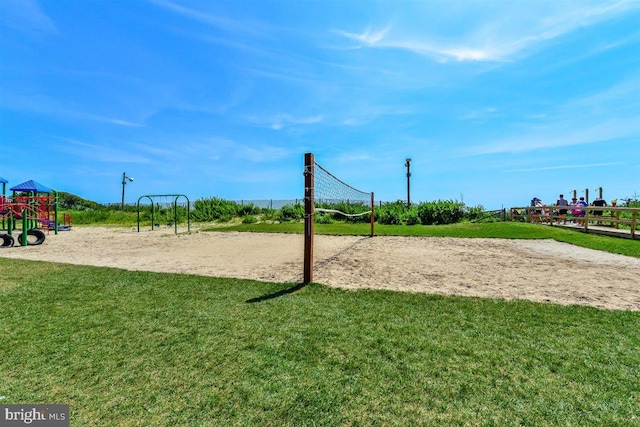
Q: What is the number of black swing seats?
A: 2